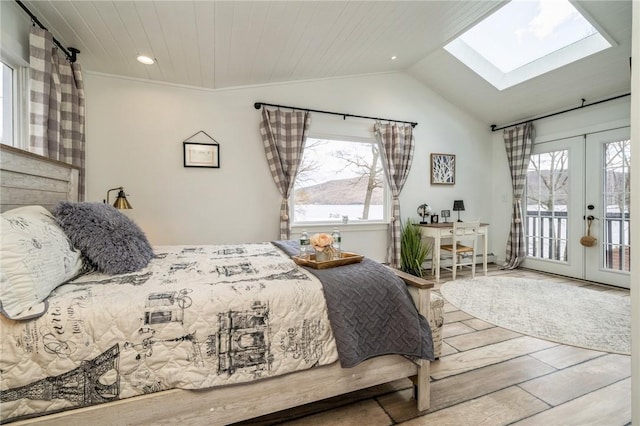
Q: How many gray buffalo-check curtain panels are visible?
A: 4